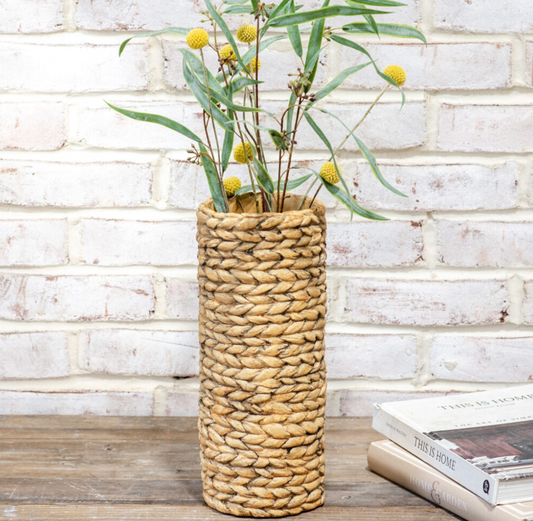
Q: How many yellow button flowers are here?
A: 8